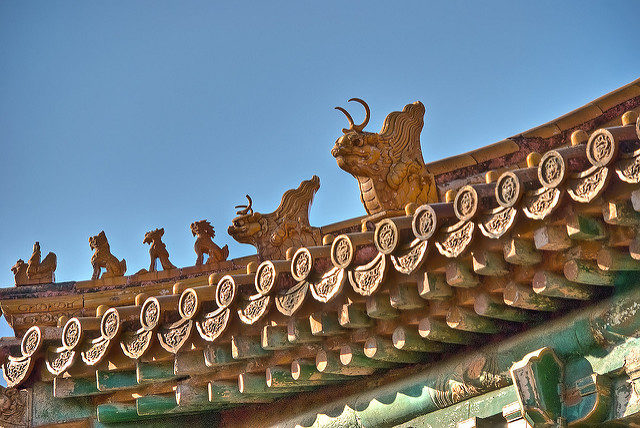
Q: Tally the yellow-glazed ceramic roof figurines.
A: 6